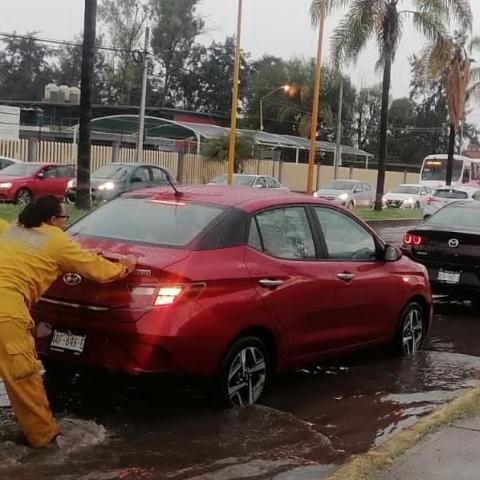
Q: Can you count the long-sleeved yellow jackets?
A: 1